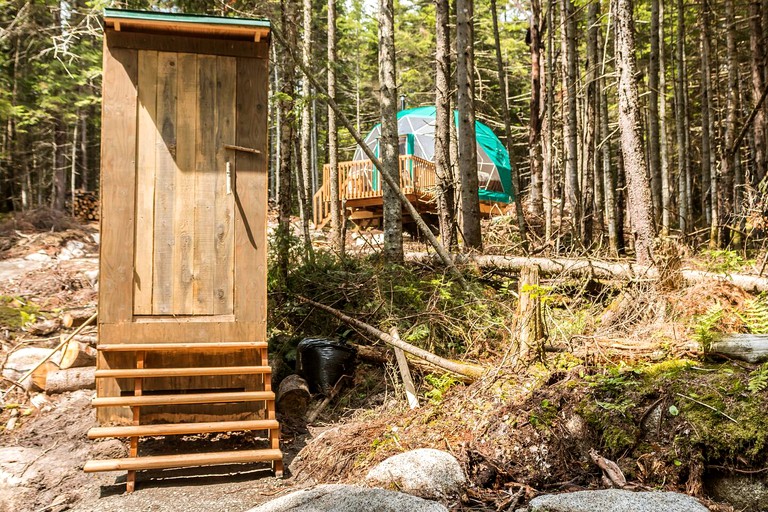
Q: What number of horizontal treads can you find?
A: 5